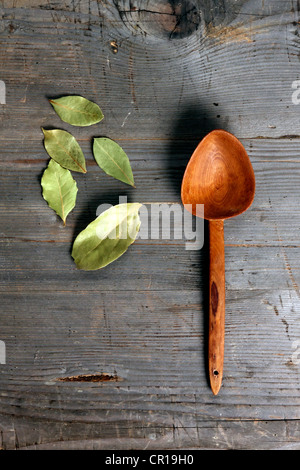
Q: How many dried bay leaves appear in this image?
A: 5